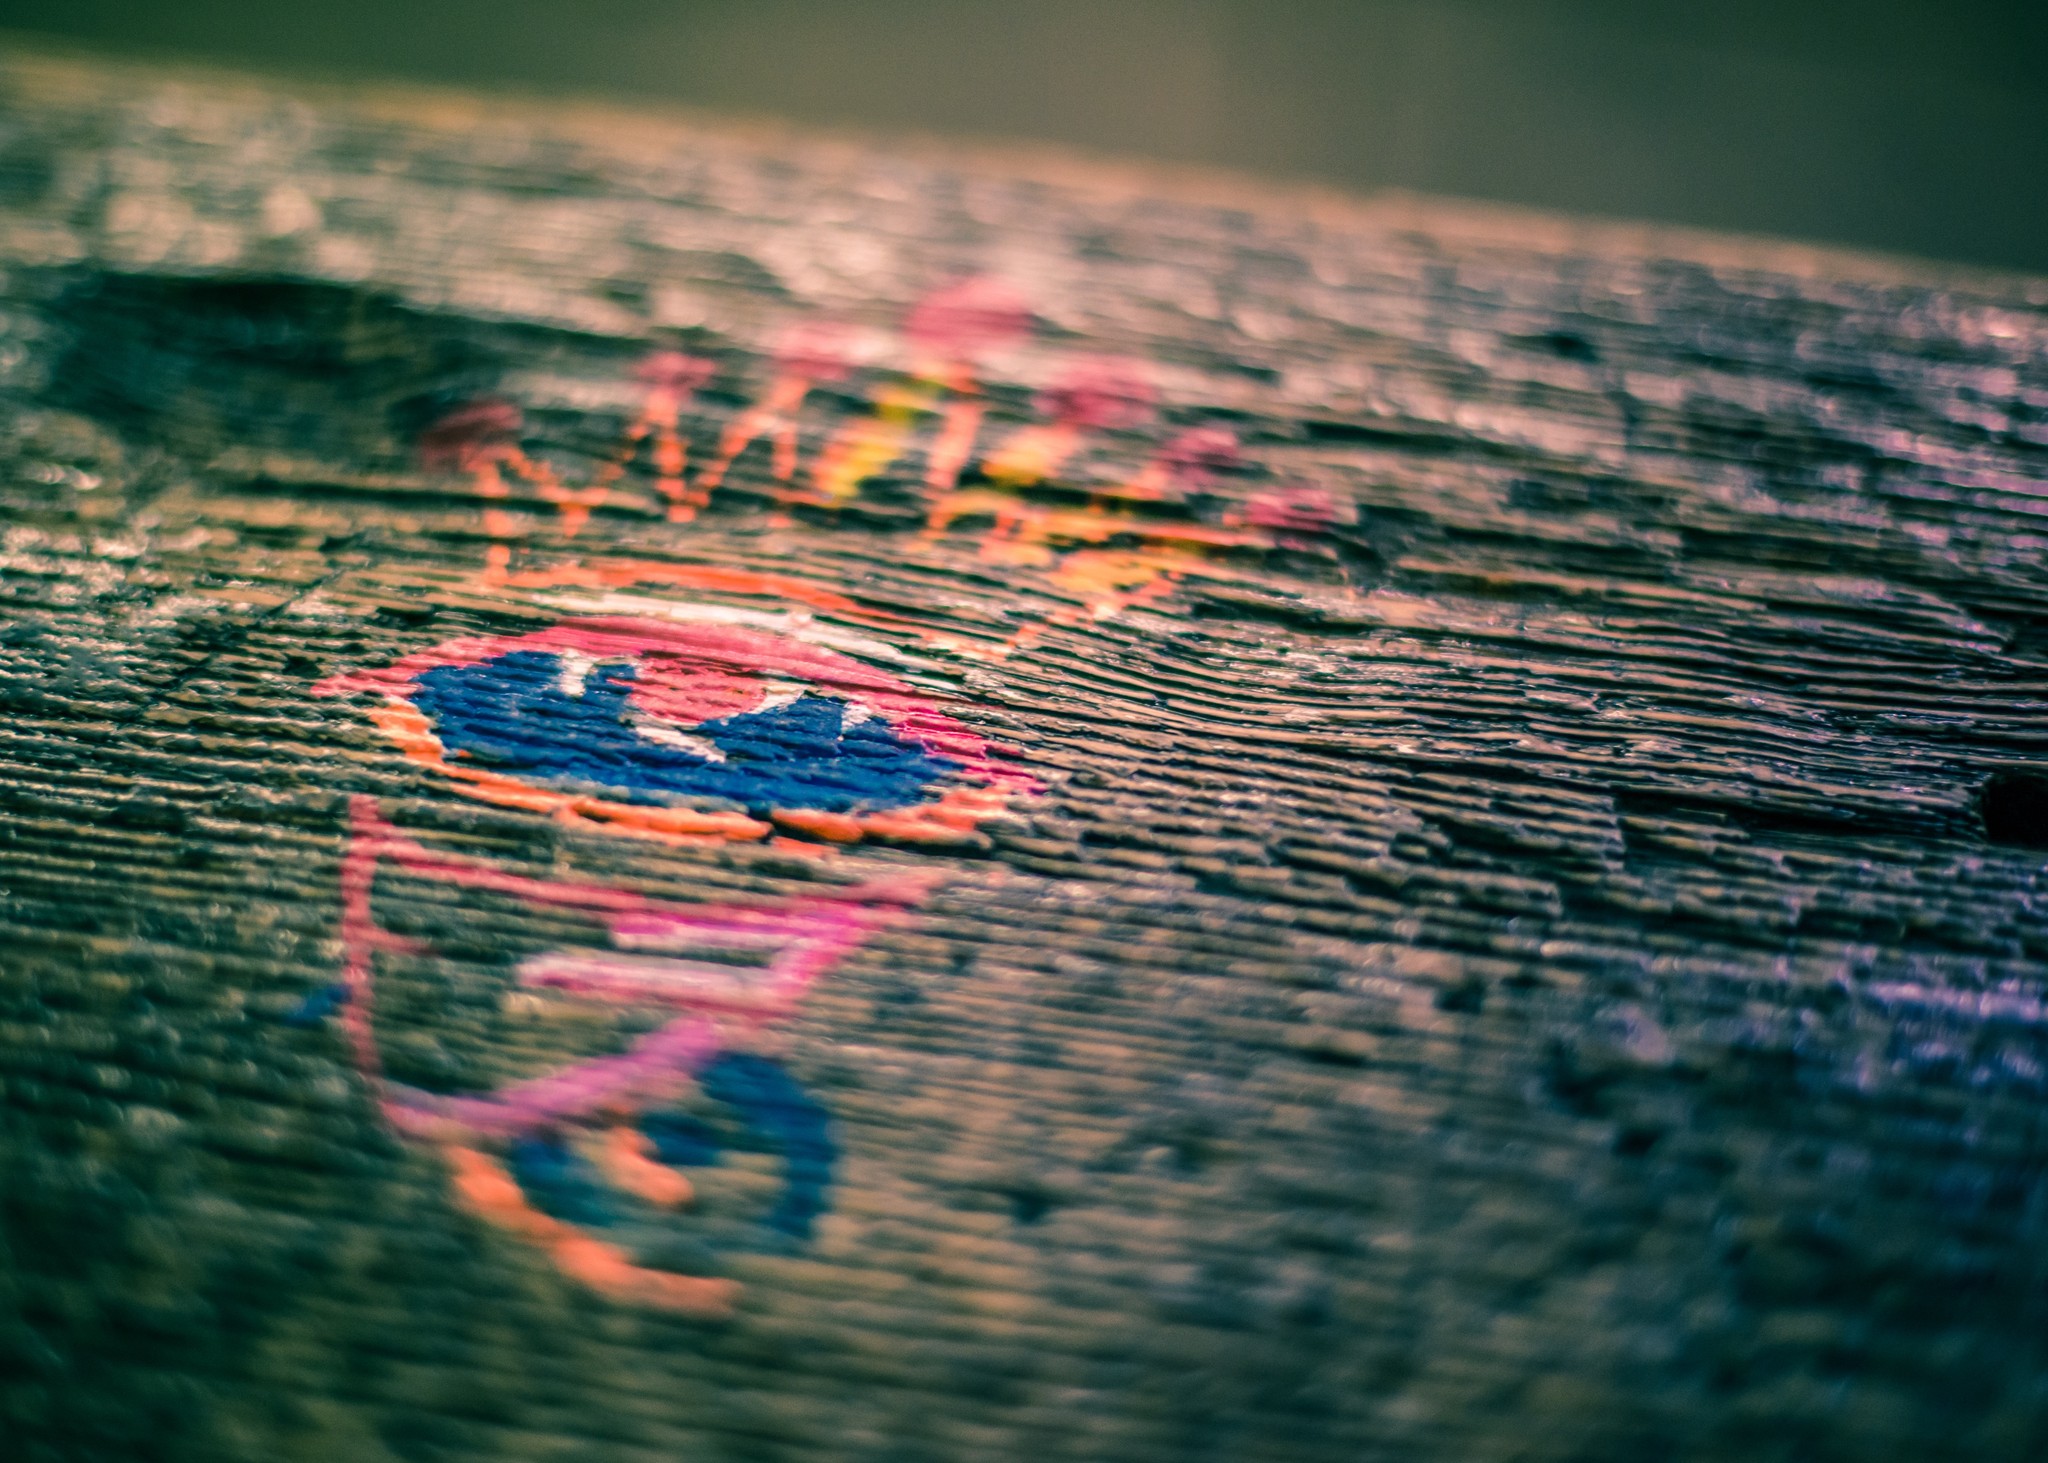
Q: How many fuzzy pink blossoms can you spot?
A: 7